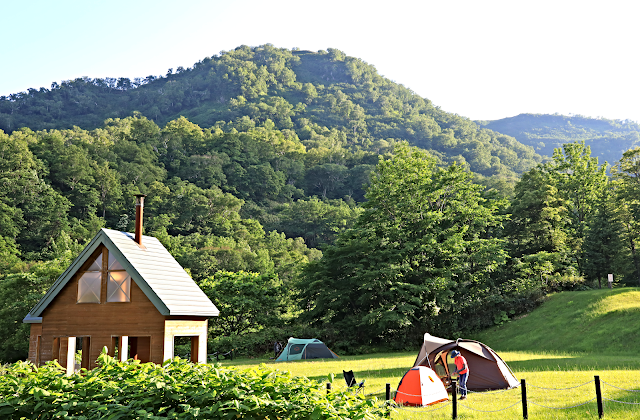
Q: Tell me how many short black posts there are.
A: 5